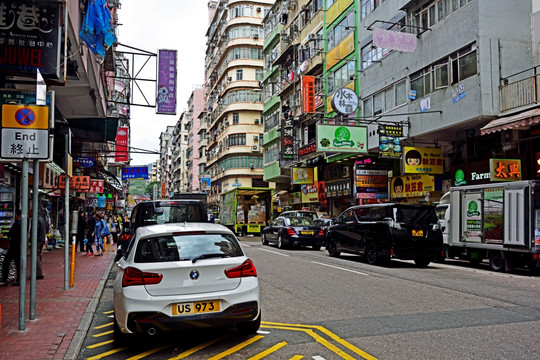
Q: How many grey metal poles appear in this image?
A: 3